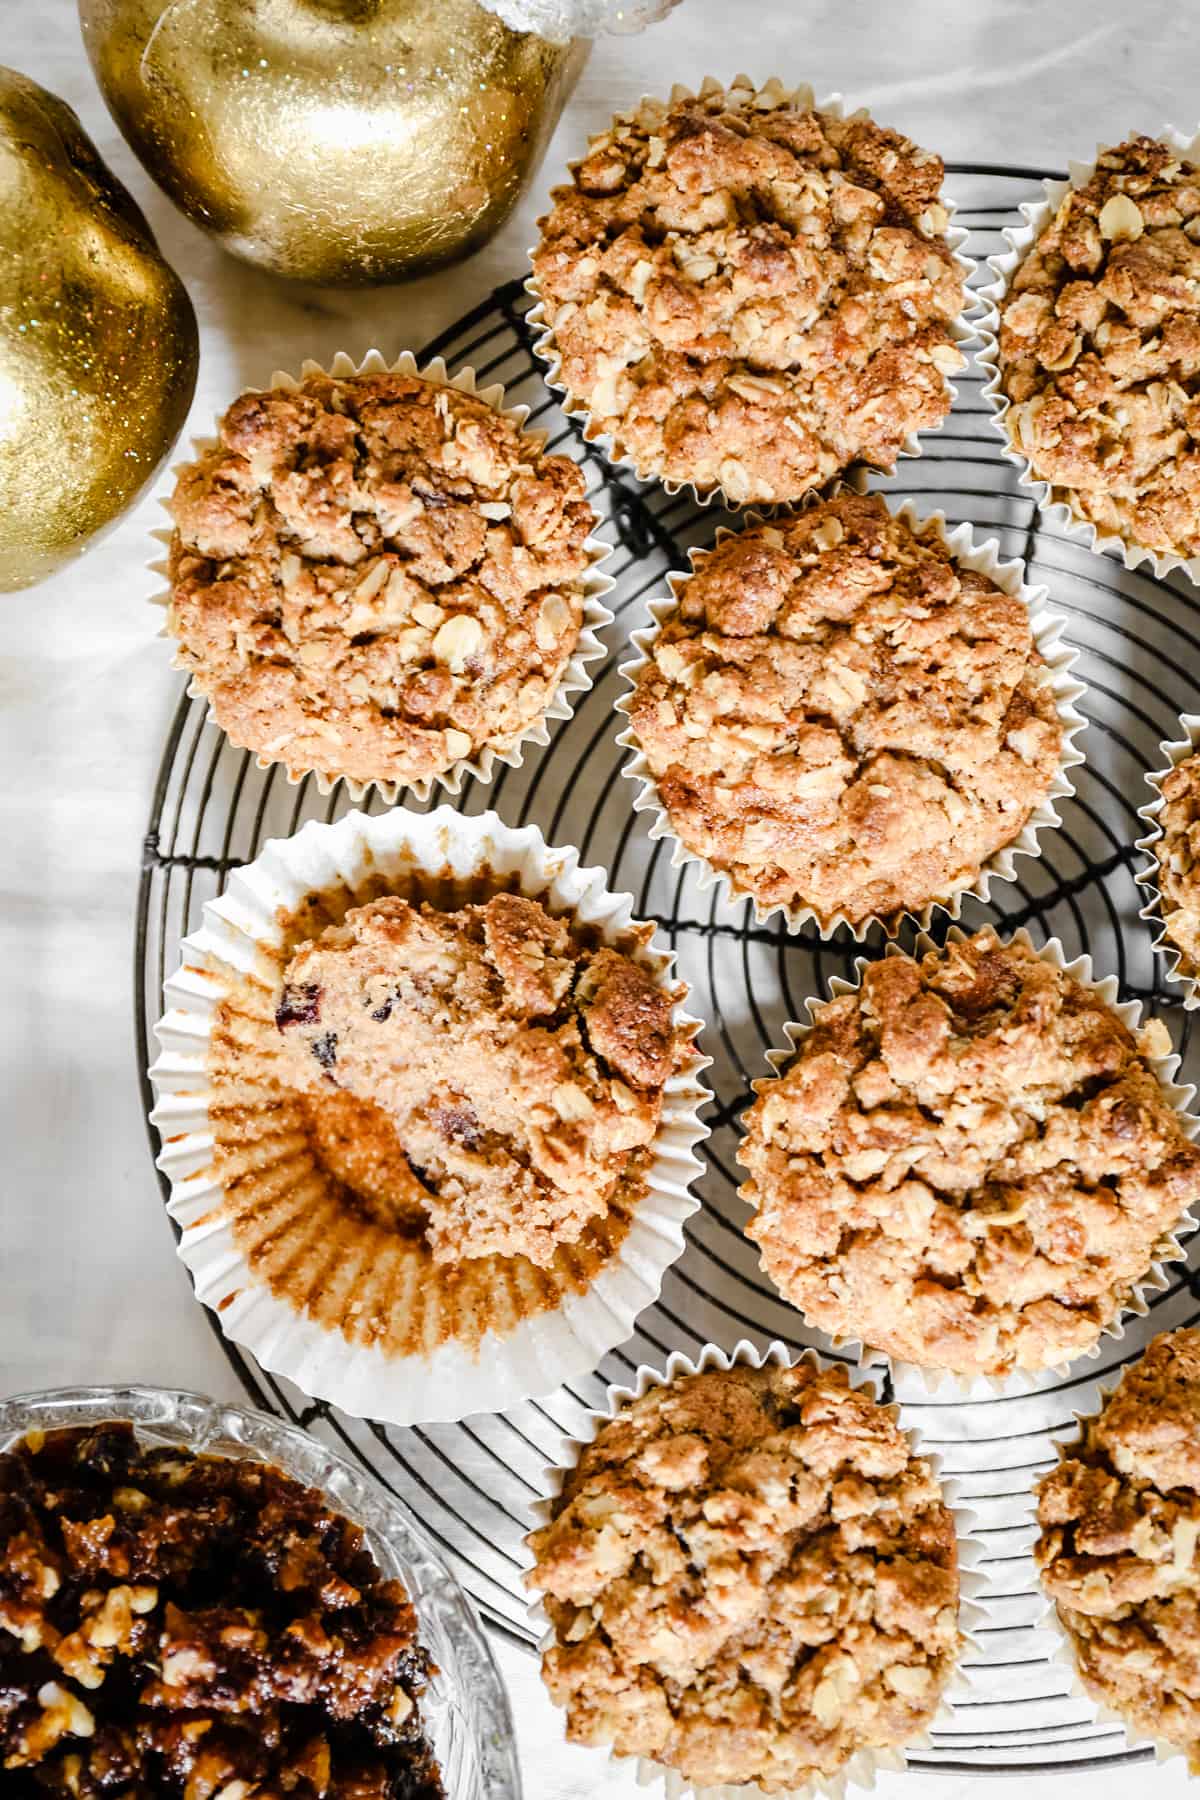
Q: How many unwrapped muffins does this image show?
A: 1